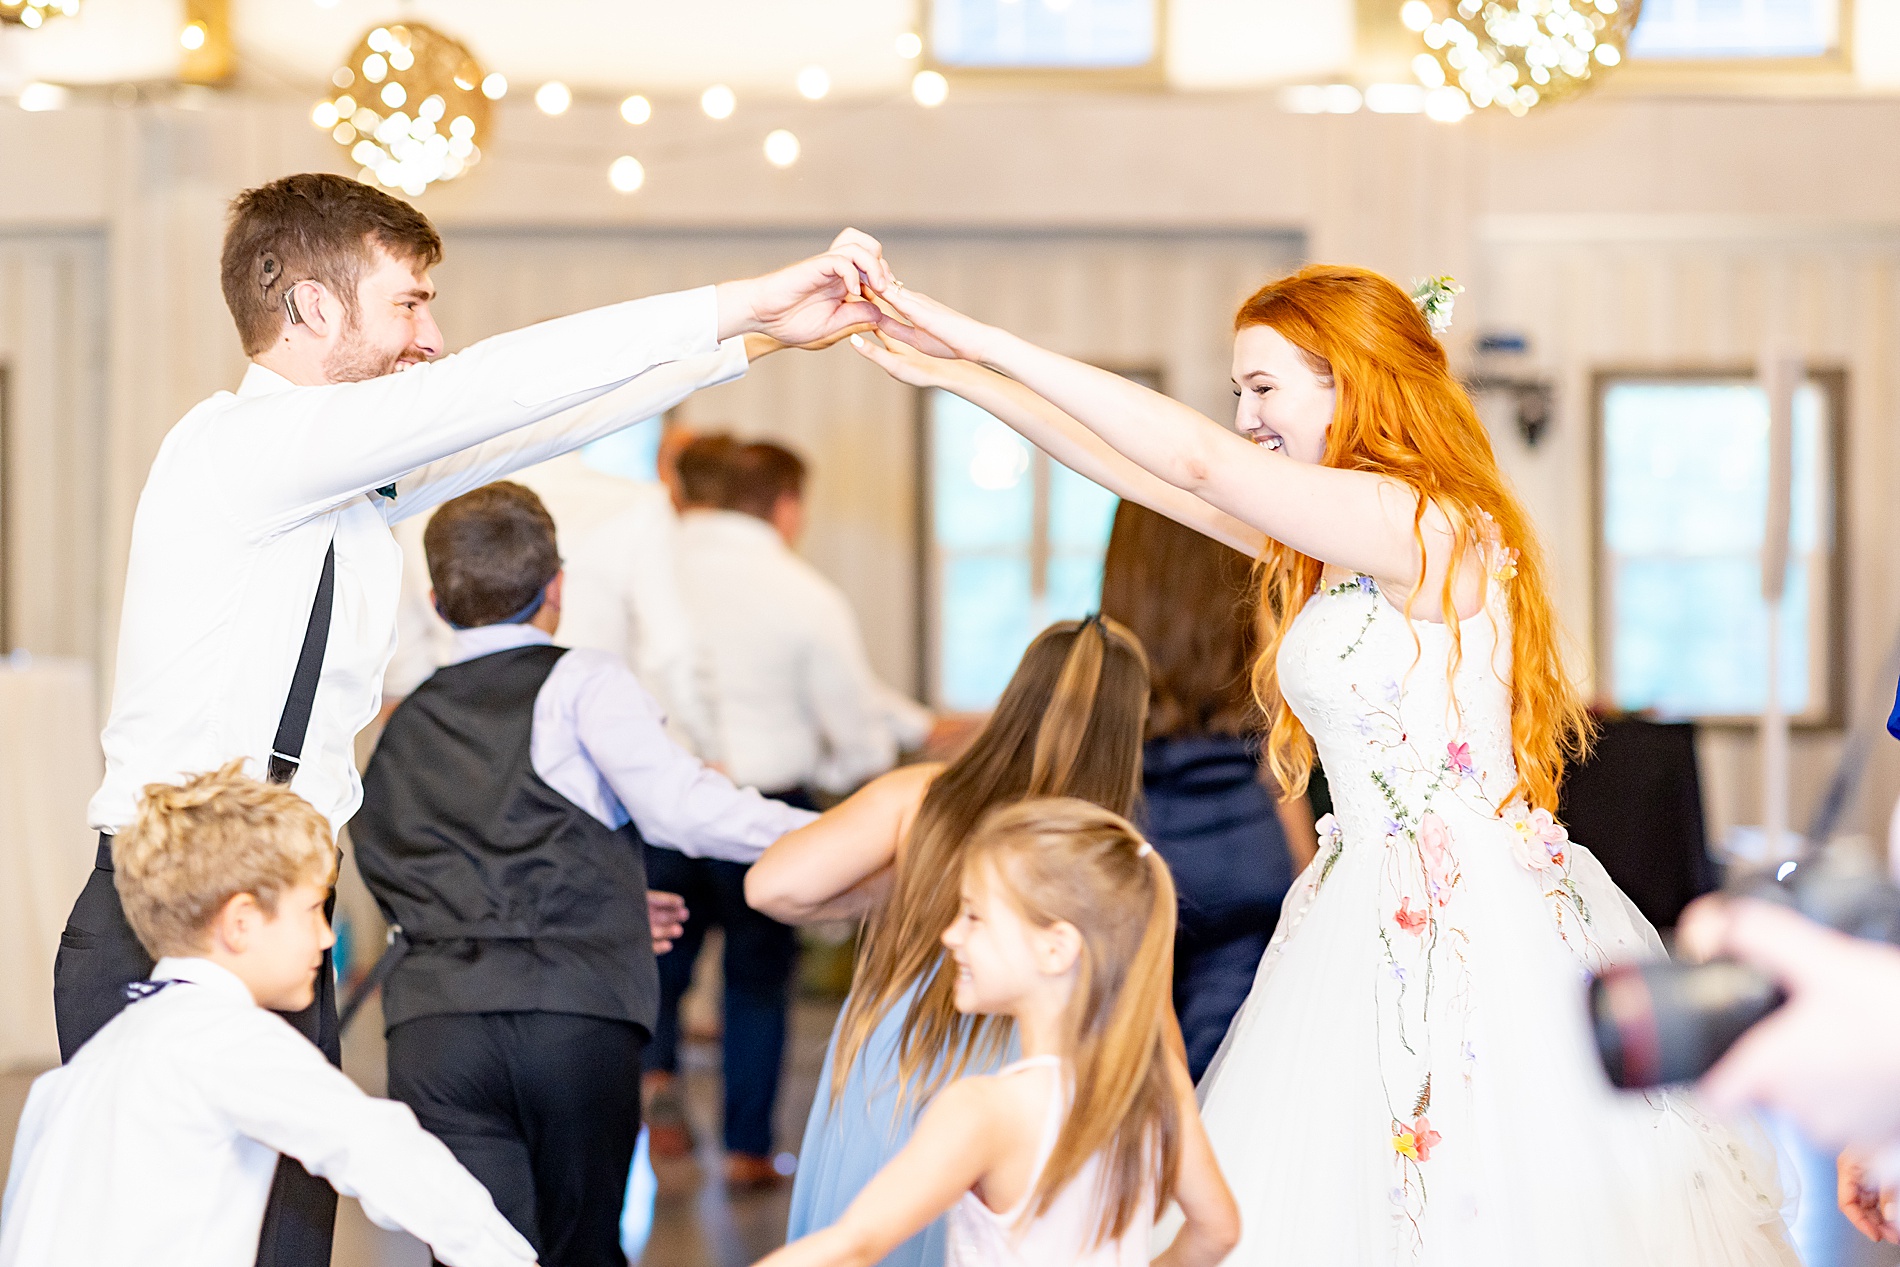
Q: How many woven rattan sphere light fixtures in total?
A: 3